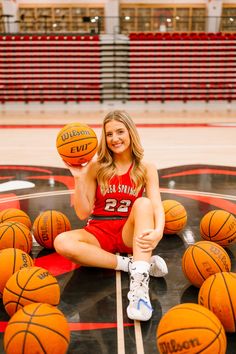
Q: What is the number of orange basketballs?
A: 12